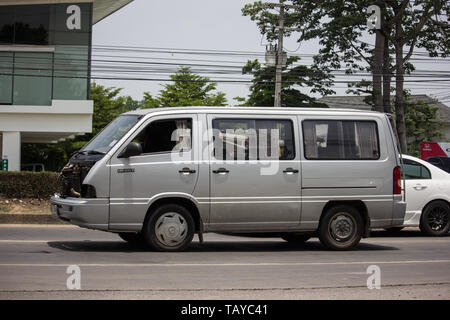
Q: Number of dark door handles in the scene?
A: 3